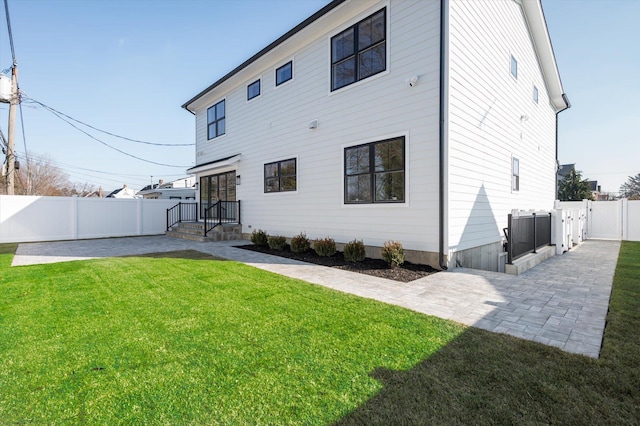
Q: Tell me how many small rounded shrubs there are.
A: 6